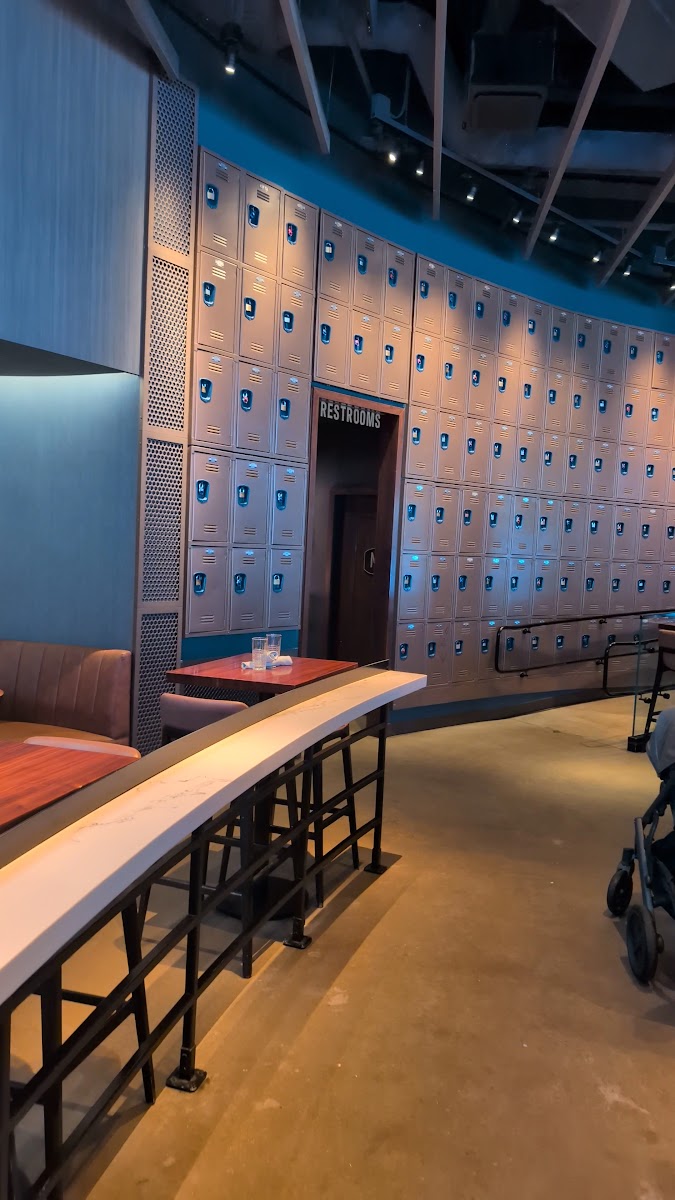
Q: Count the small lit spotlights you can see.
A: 9